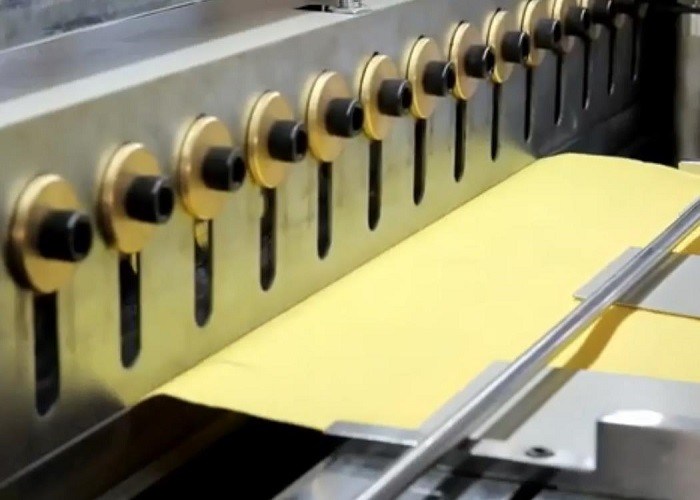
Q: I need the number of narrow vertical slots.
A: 14